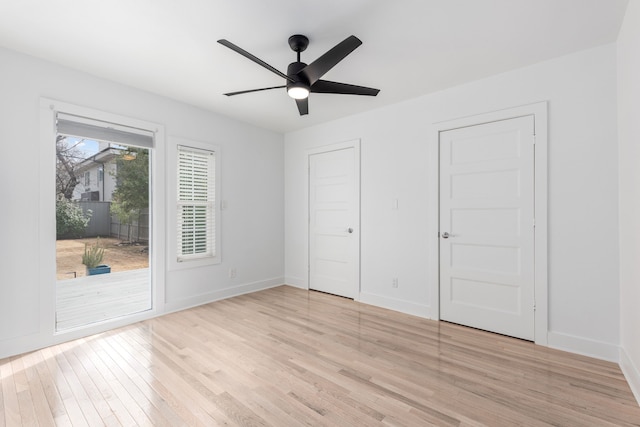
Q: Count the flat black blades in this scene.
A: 5